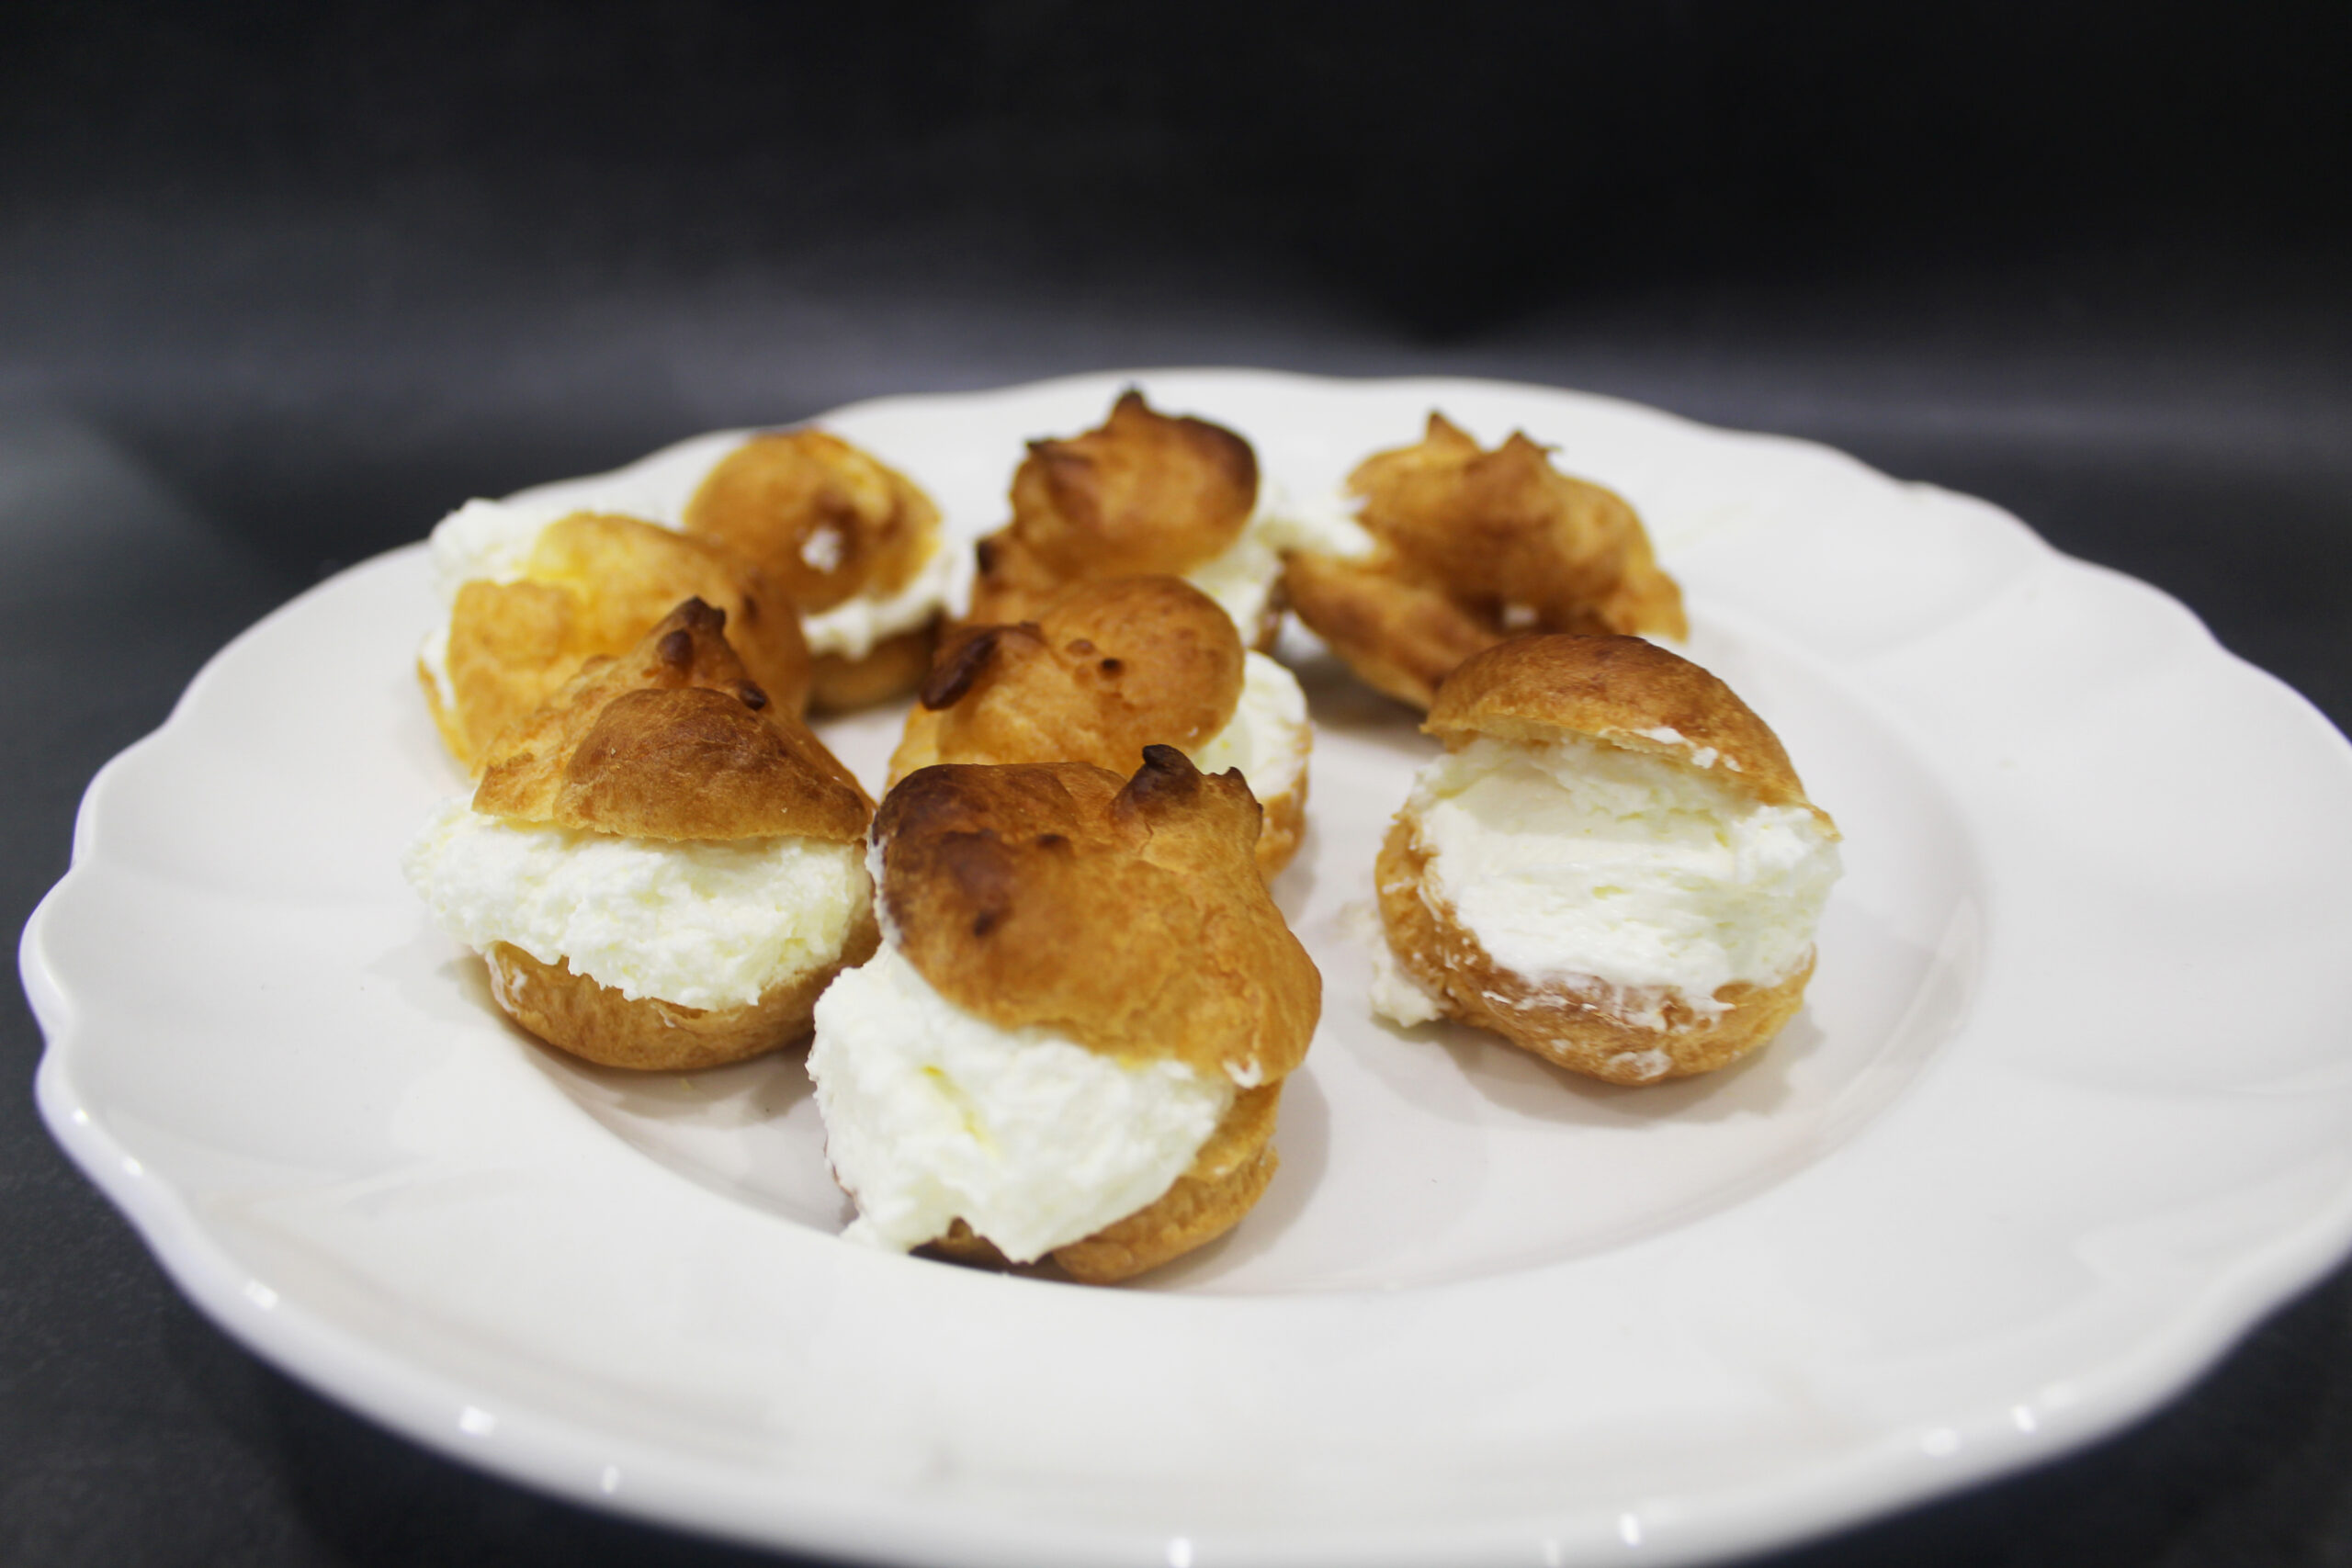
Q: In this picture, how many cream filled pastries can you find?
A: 8